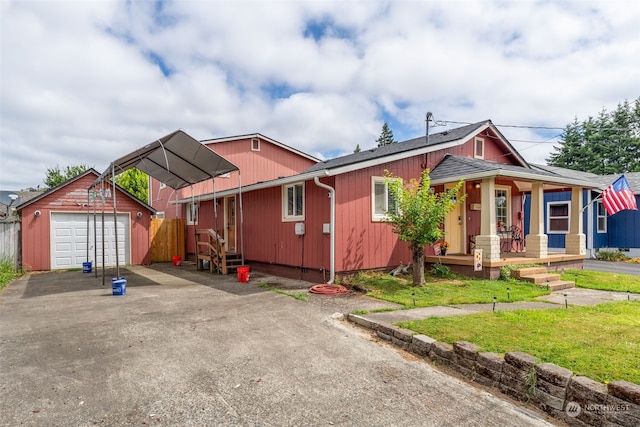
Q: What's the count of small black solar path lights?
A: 7